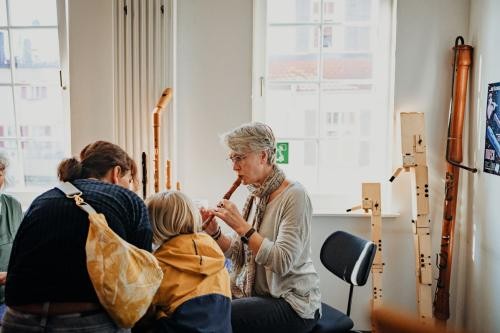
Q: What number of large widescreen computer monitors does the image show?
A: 0